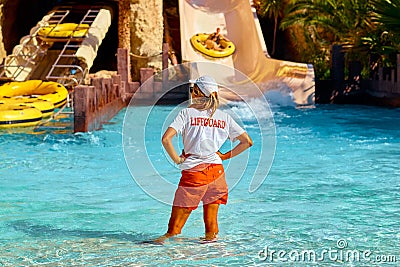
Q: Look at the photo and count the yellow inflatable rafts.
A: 5